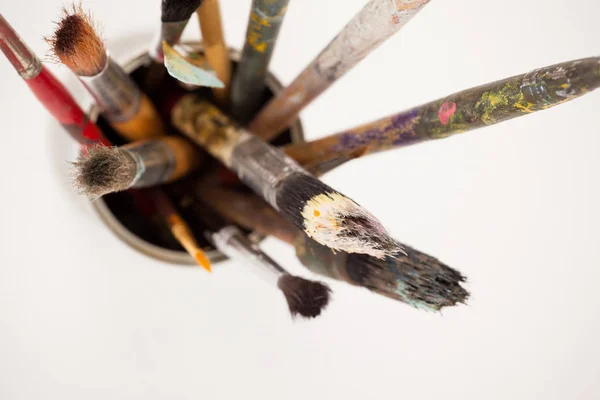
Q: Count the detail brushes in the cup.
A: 1